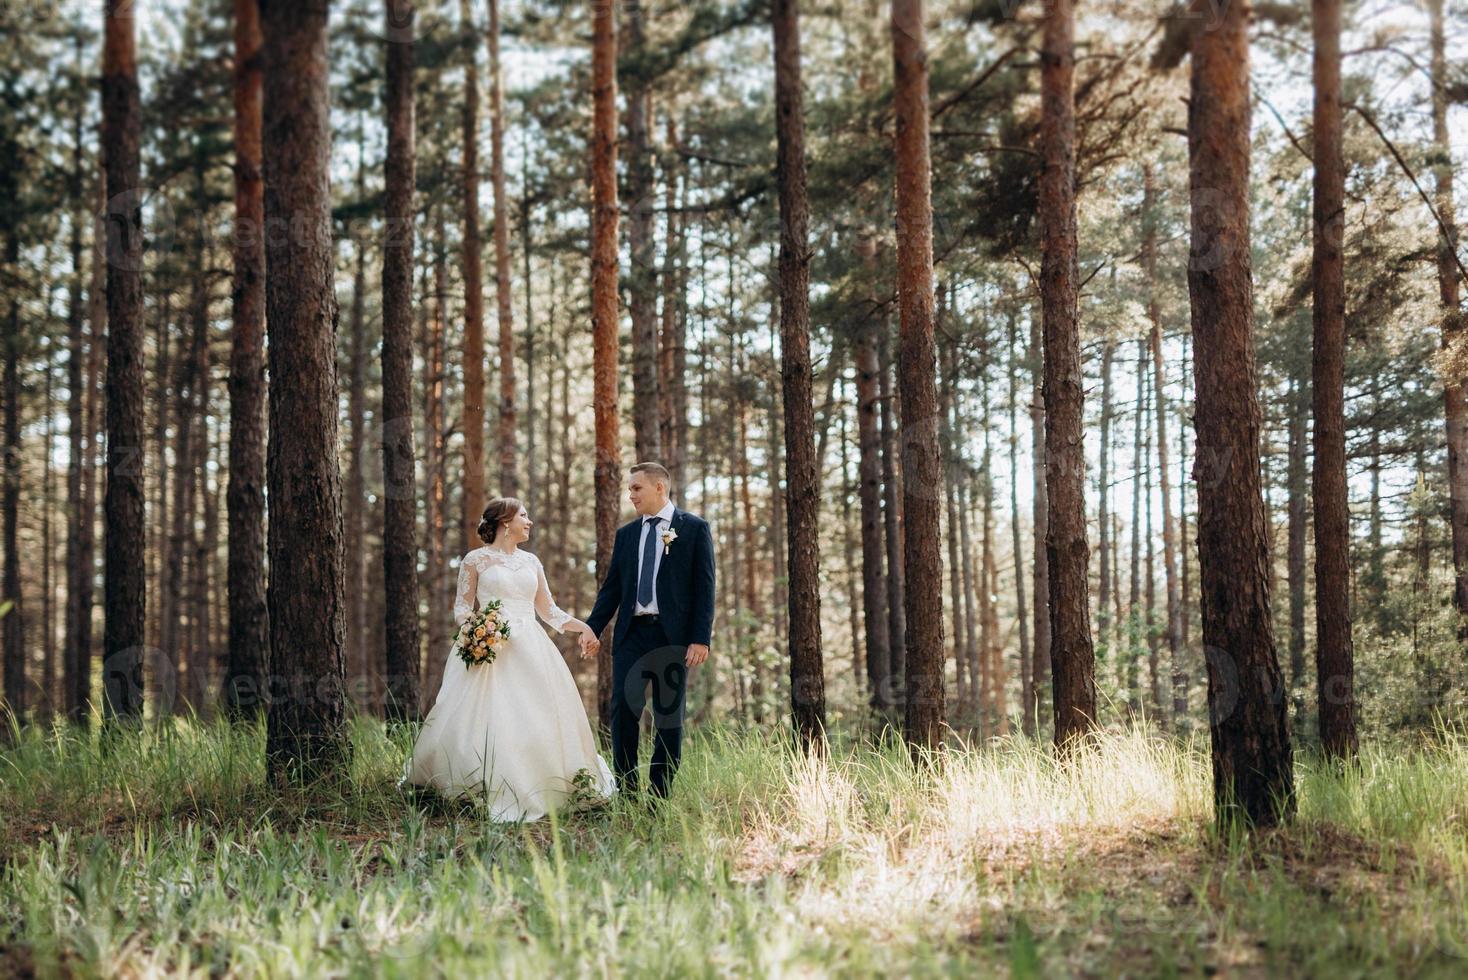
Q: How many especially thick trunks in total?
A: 2